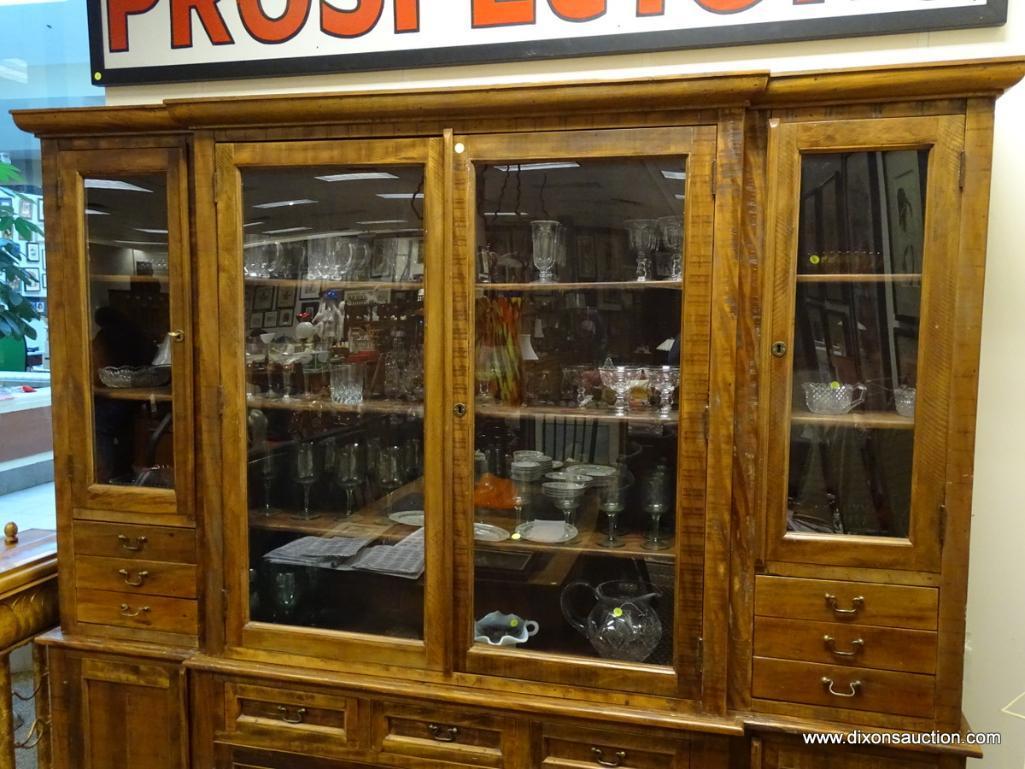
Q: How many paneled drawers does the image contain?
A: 3